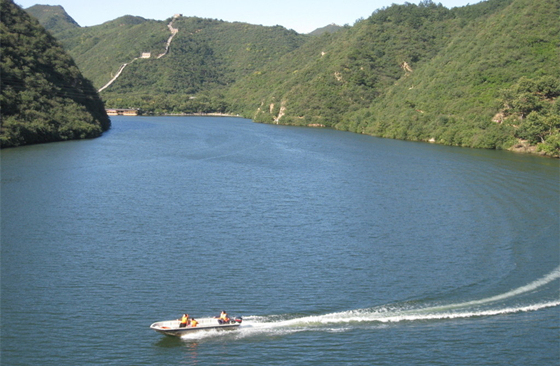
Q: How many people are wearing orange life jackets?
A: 3